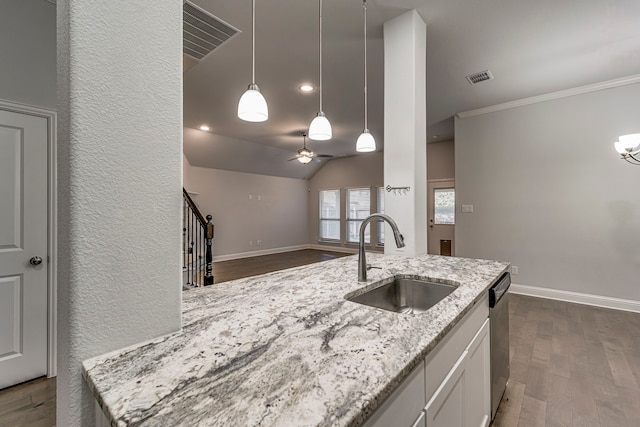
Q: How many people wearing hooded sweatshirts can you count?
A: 0